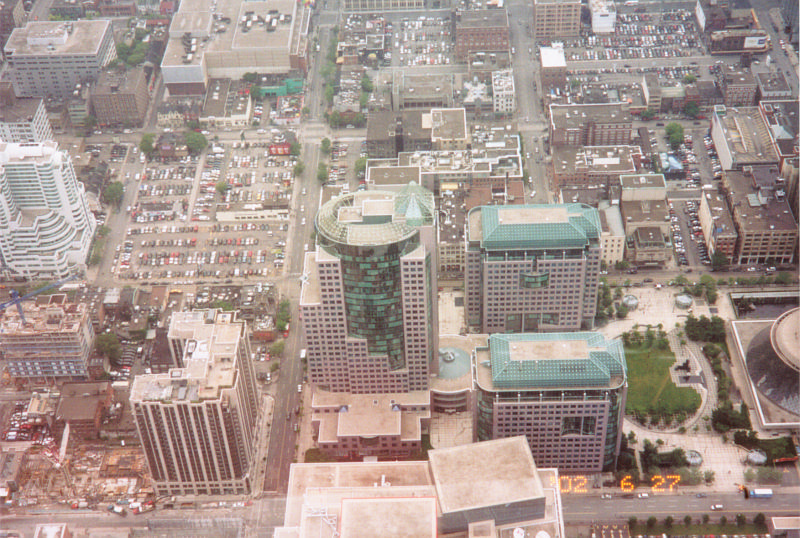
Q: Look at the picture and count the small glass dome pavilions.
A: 4